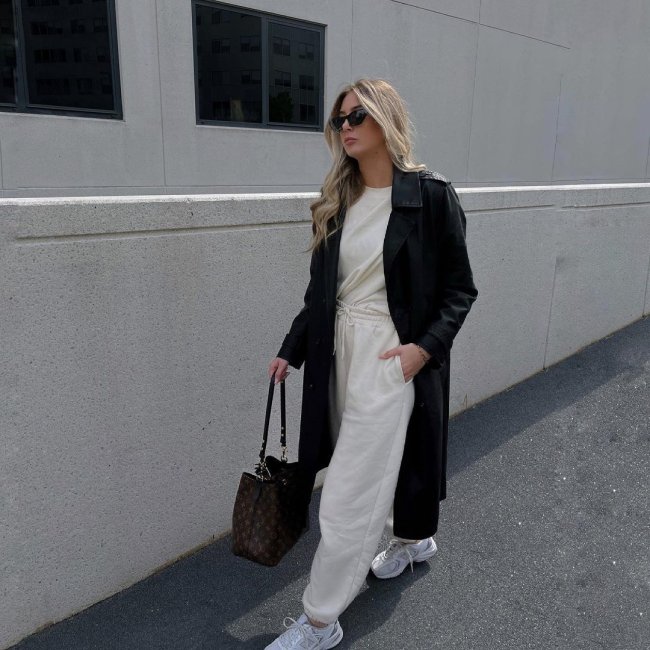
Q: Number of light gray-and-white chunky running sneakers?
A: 2